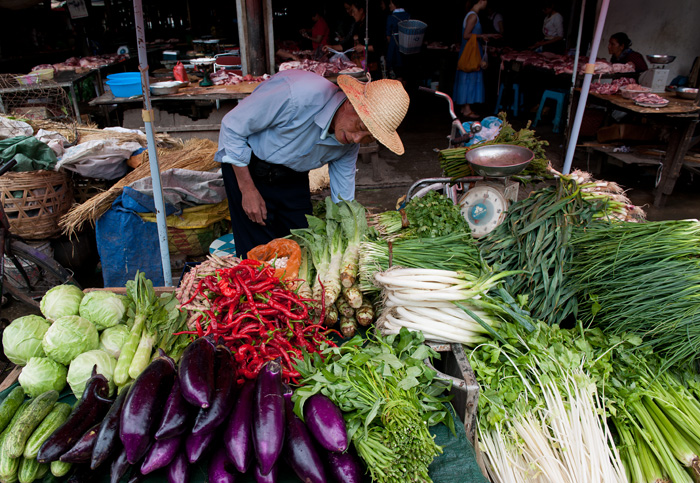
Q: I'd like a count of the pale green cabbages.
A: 7